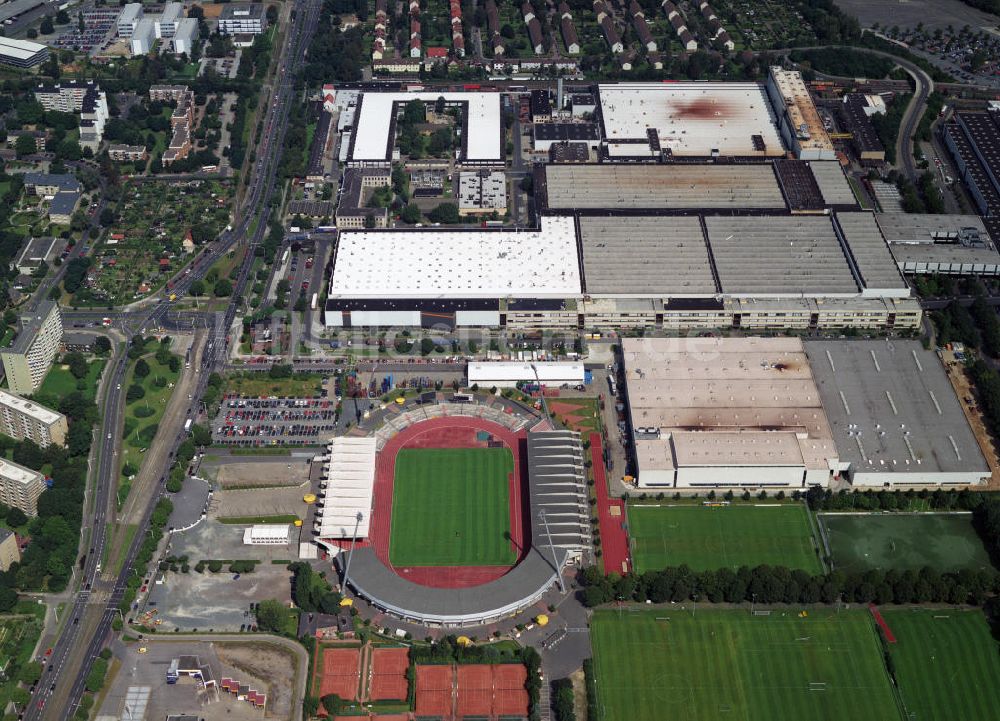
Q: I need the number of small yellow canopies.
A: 6